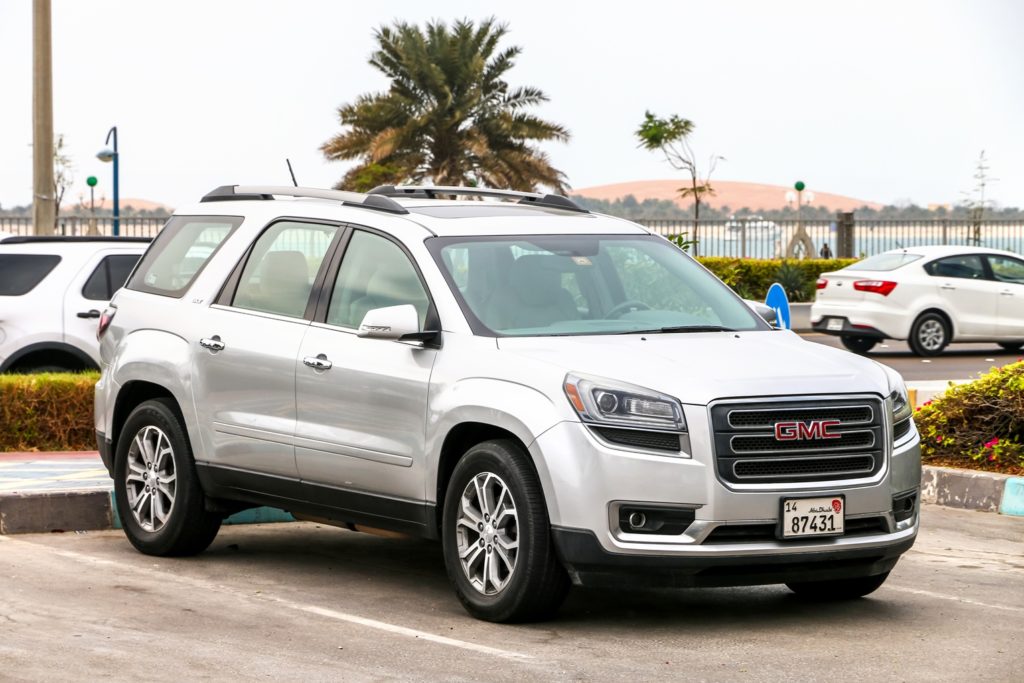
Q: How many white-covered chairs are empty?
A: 0